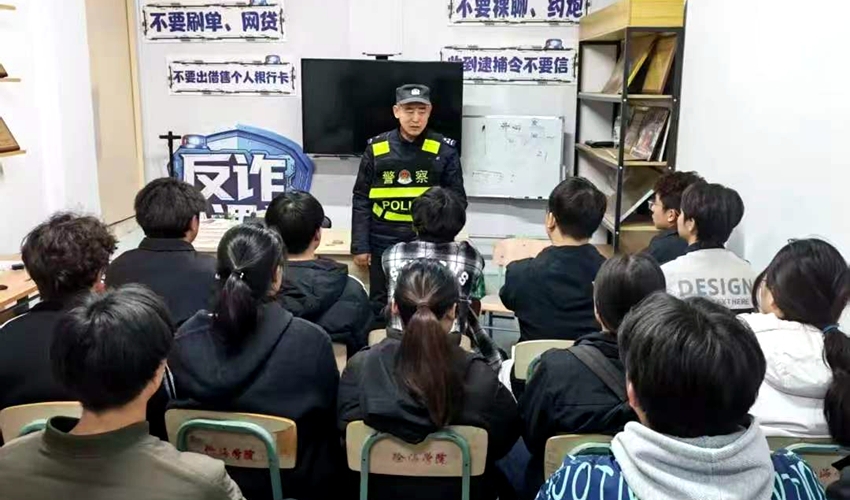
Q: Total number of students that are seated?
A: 13